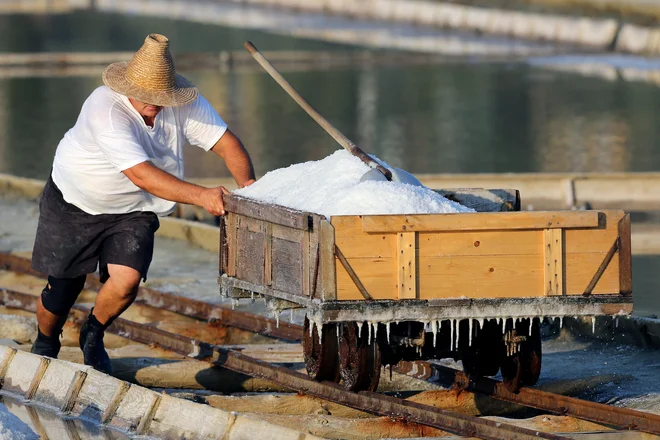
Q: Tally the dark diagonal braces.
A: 2